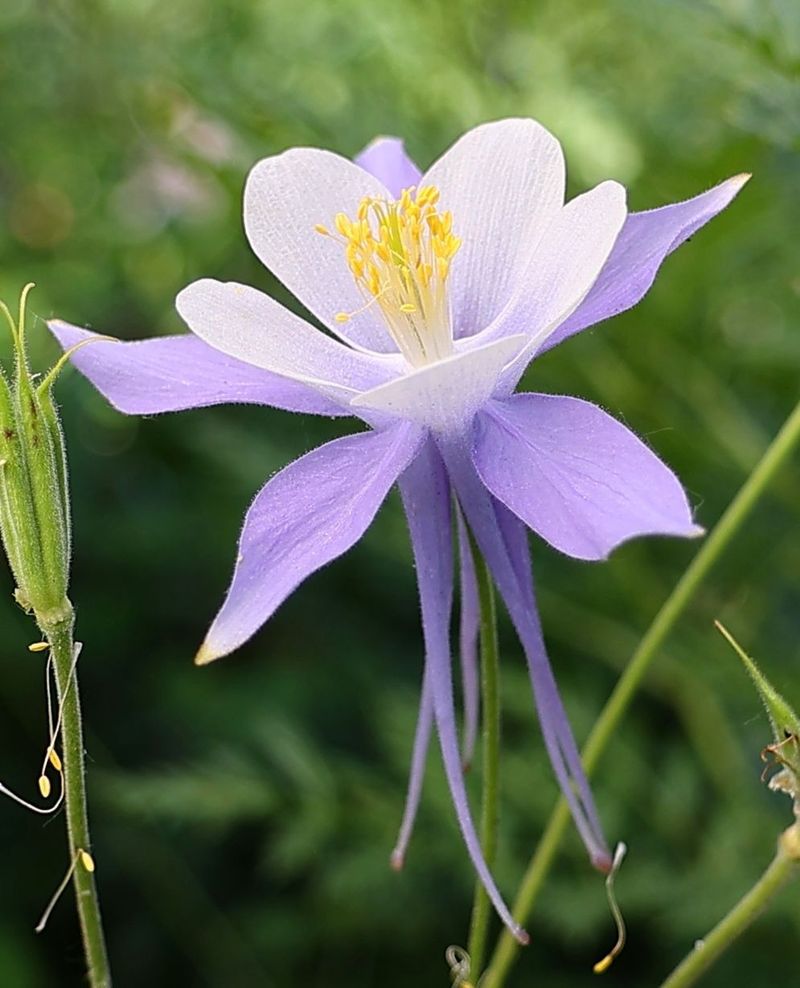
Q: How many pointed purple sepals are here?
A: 5